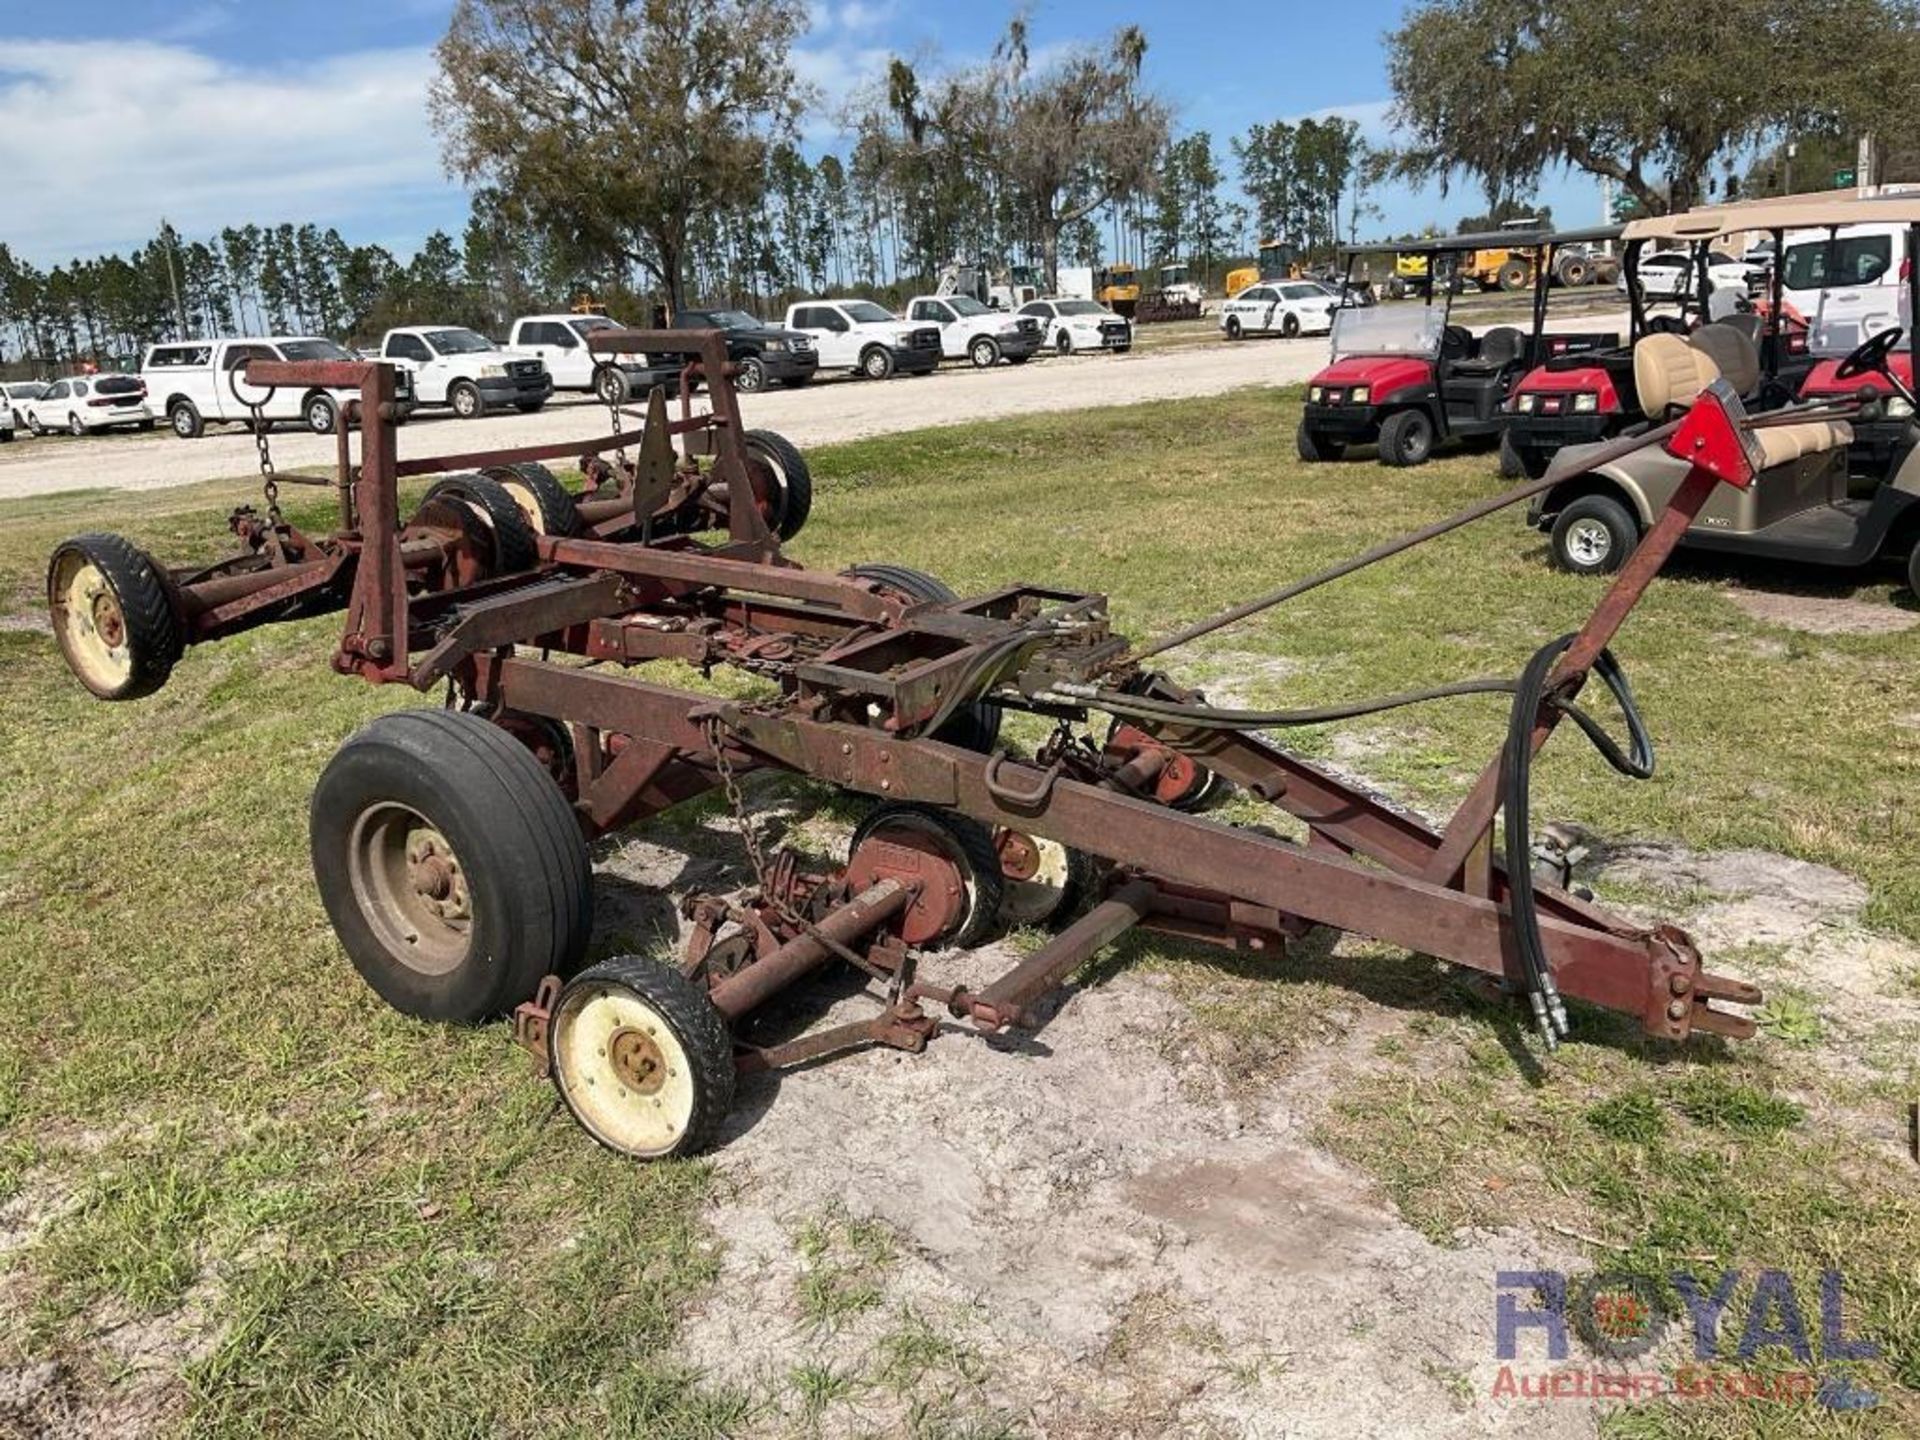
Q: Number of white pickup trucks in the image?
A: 5